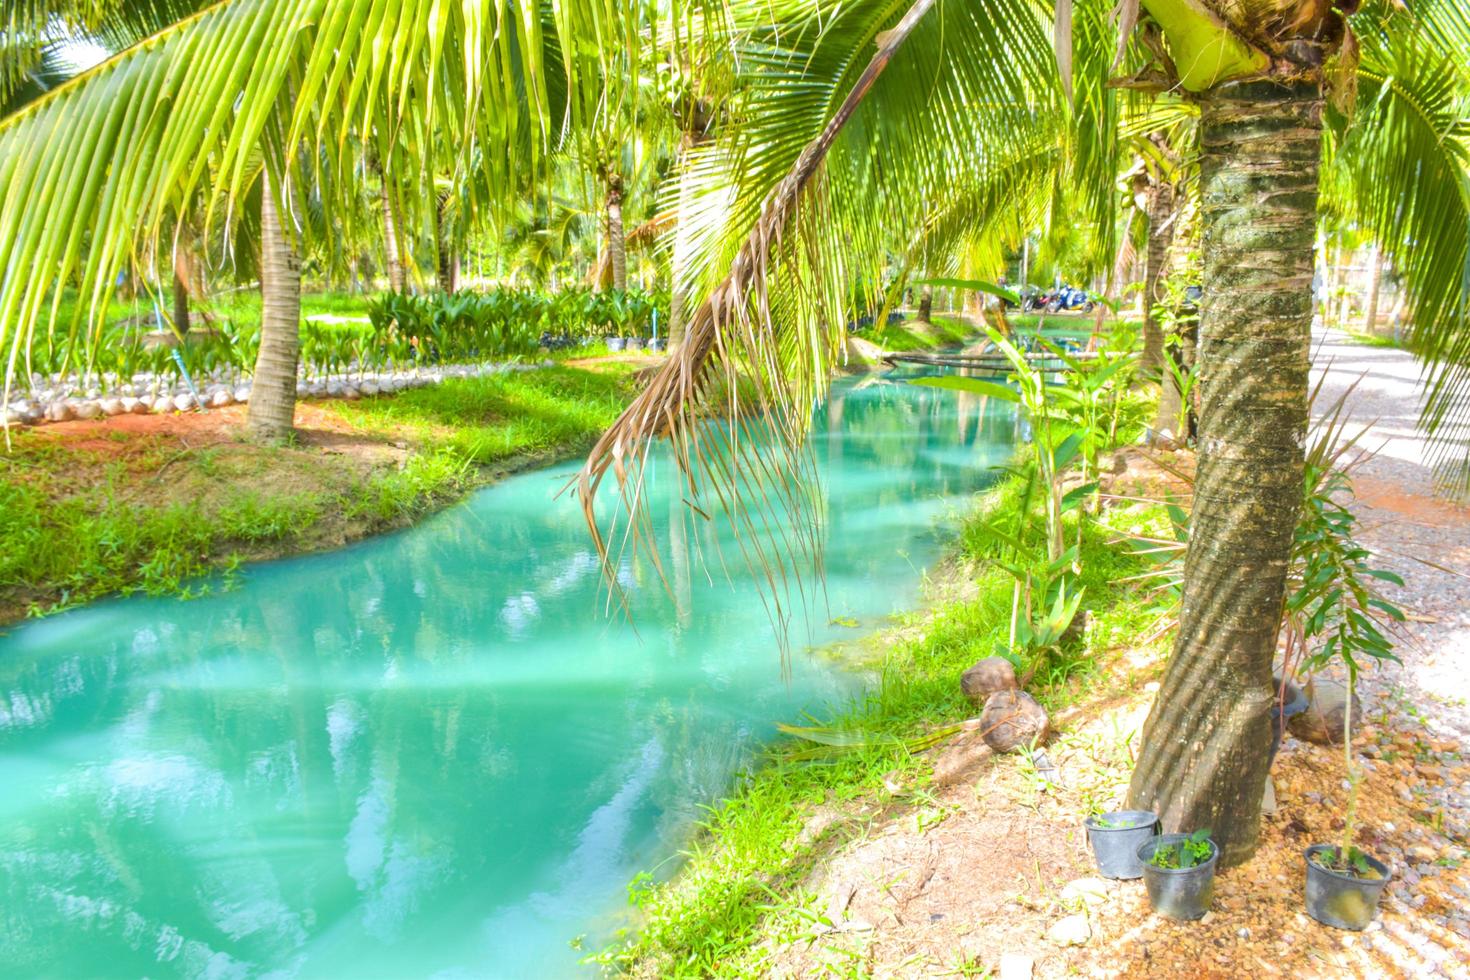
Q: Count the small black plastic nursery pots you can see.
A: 3